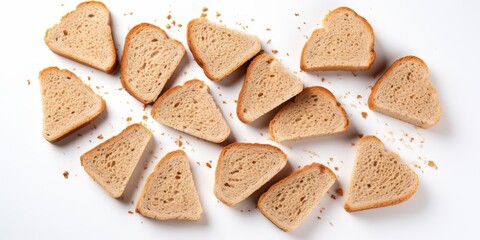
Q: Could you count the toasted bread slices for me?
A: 14